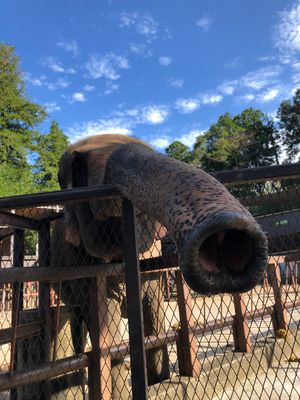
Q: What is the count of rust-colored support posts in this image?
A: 4